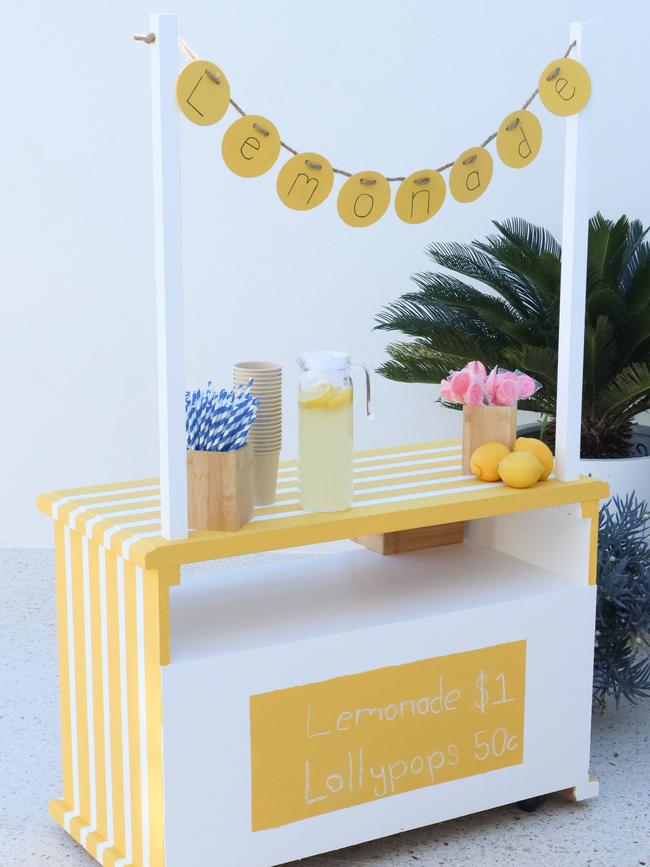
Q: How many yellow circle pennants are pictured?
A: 8